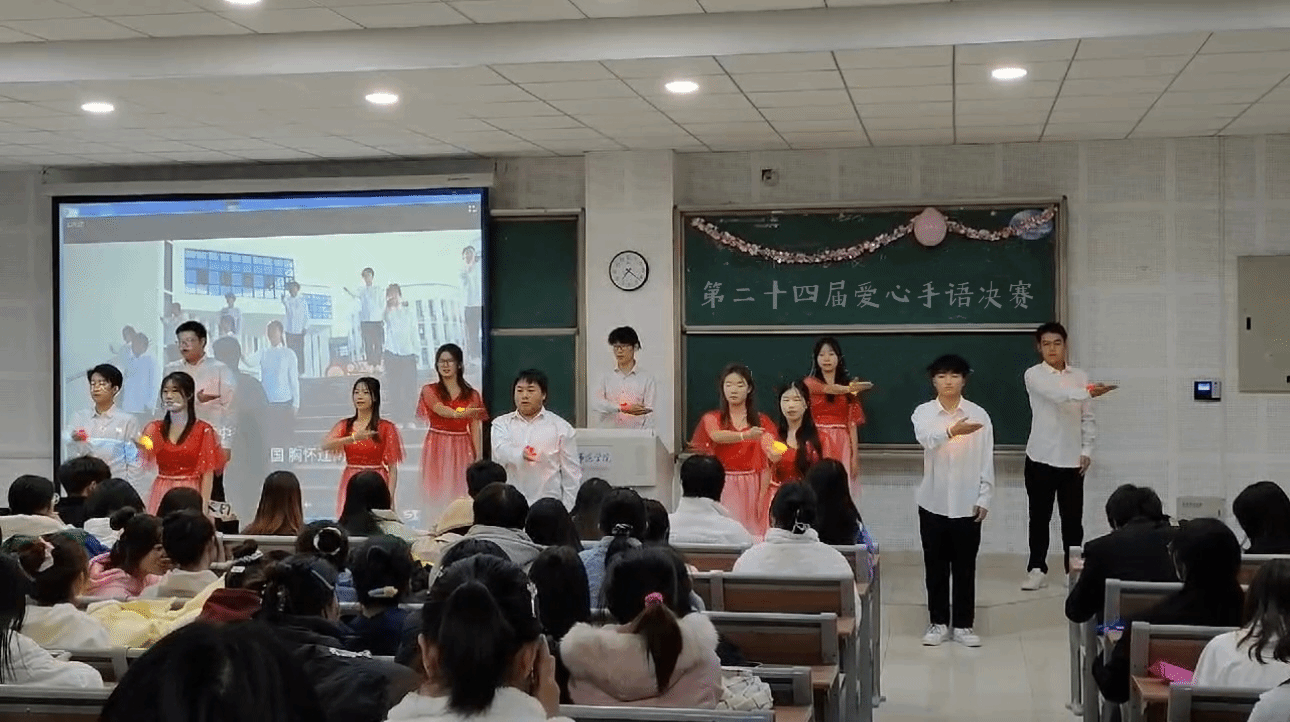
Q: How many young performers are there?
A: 12